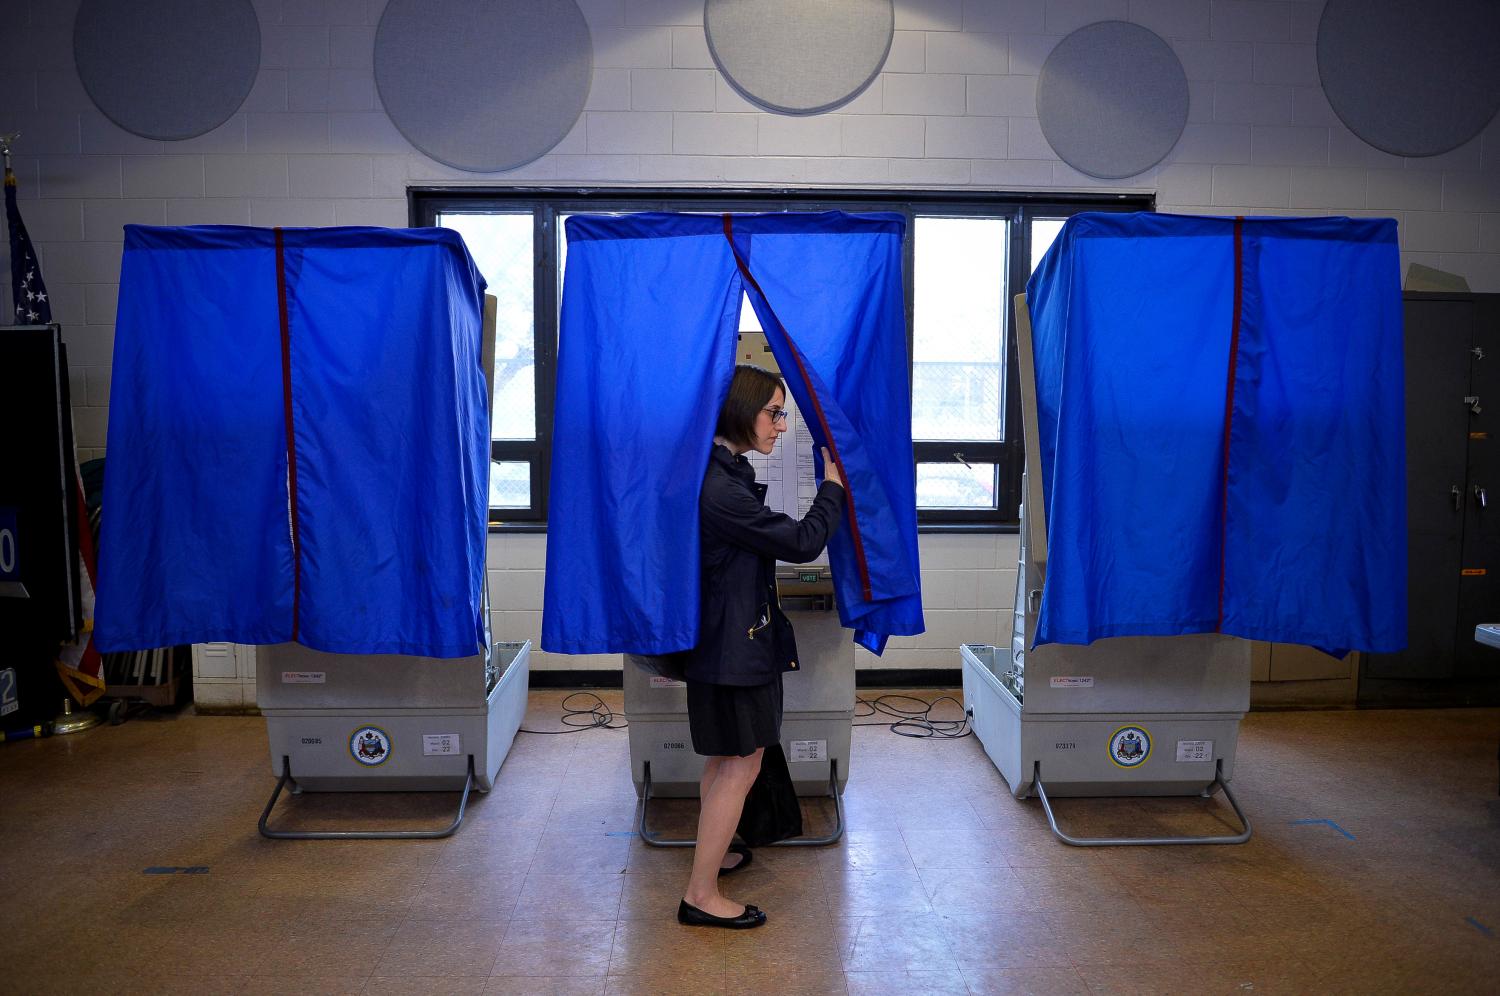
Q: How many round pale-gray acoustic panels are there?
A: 5